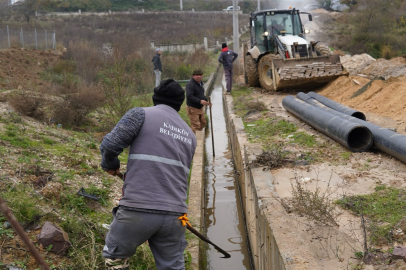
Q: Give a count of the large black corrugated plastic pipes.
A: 3